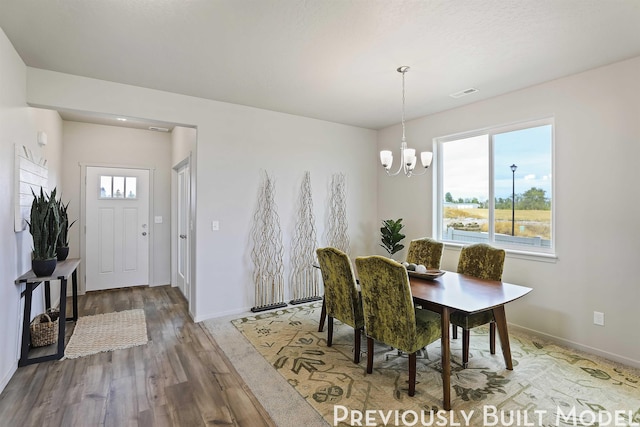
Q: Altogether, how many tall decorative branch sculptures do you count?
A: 3